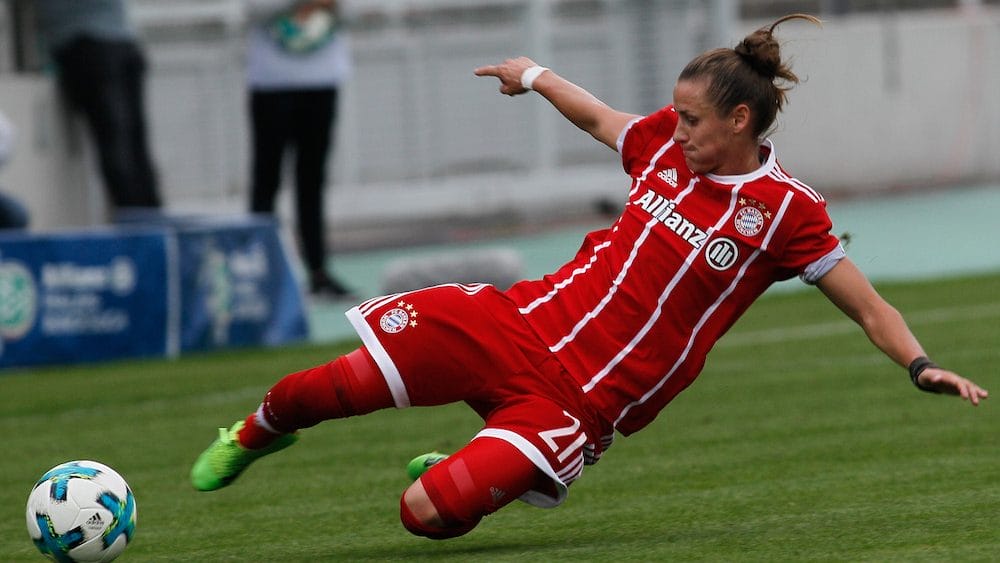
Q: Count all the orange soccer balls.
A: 0